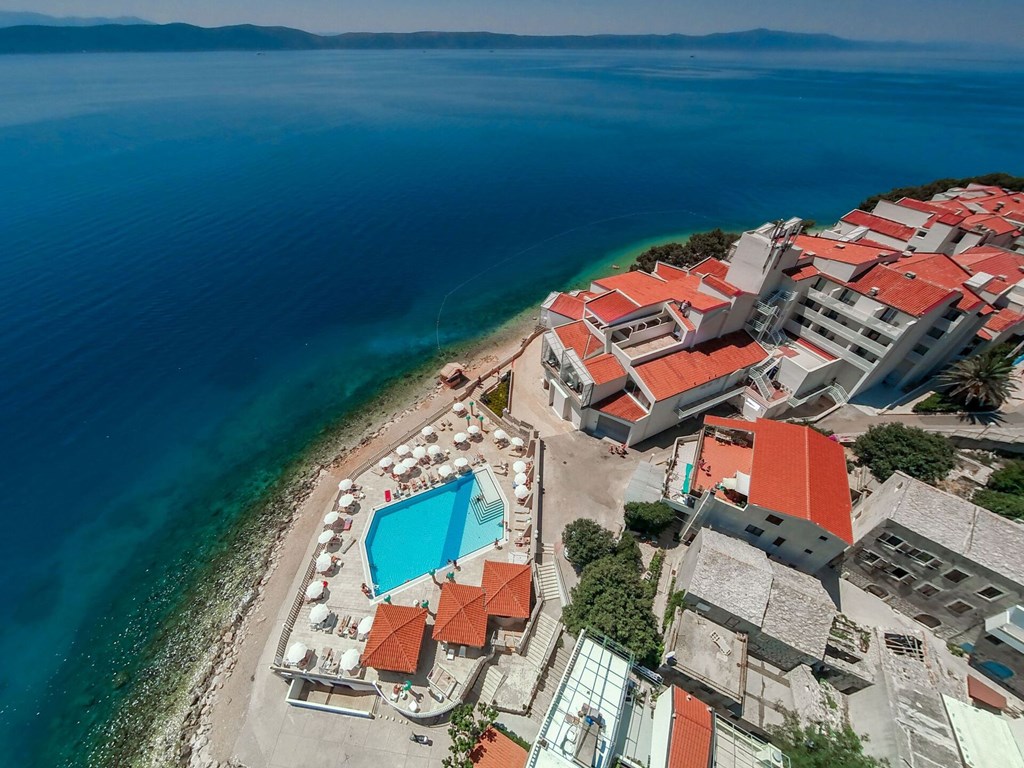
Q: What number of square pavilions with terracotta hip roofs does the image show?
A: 3